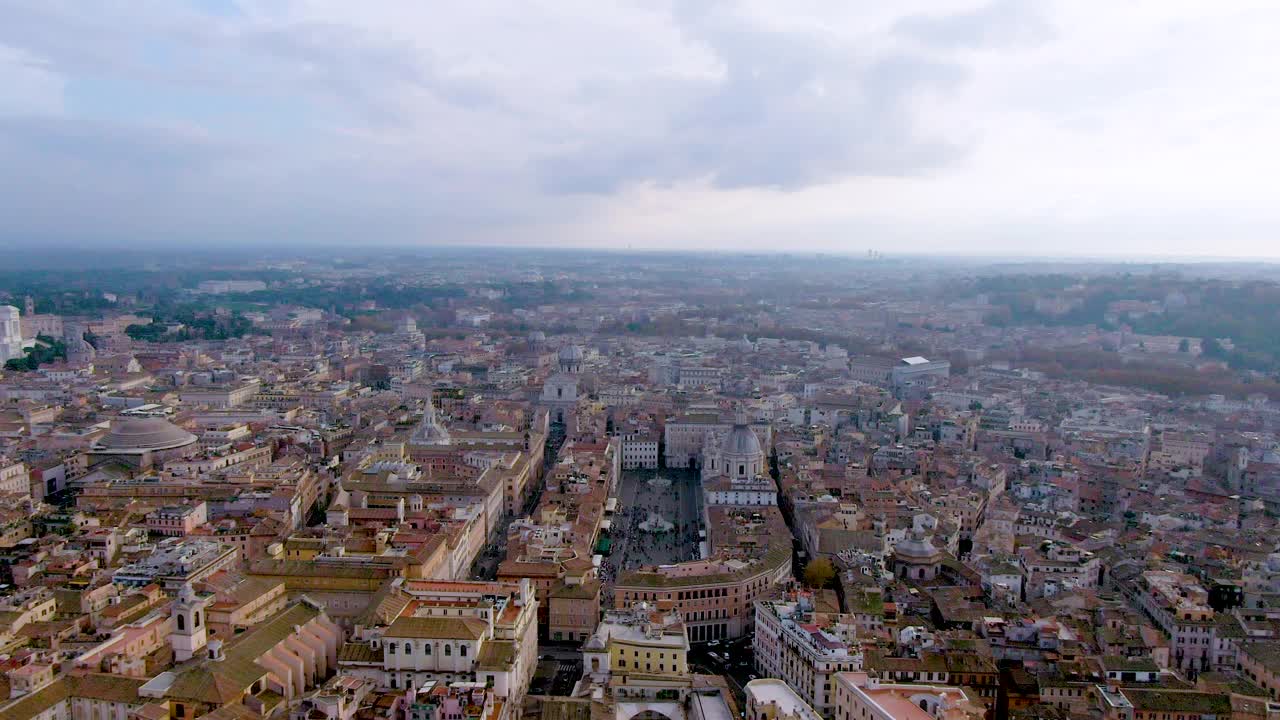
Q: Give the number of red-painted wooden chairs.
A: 0